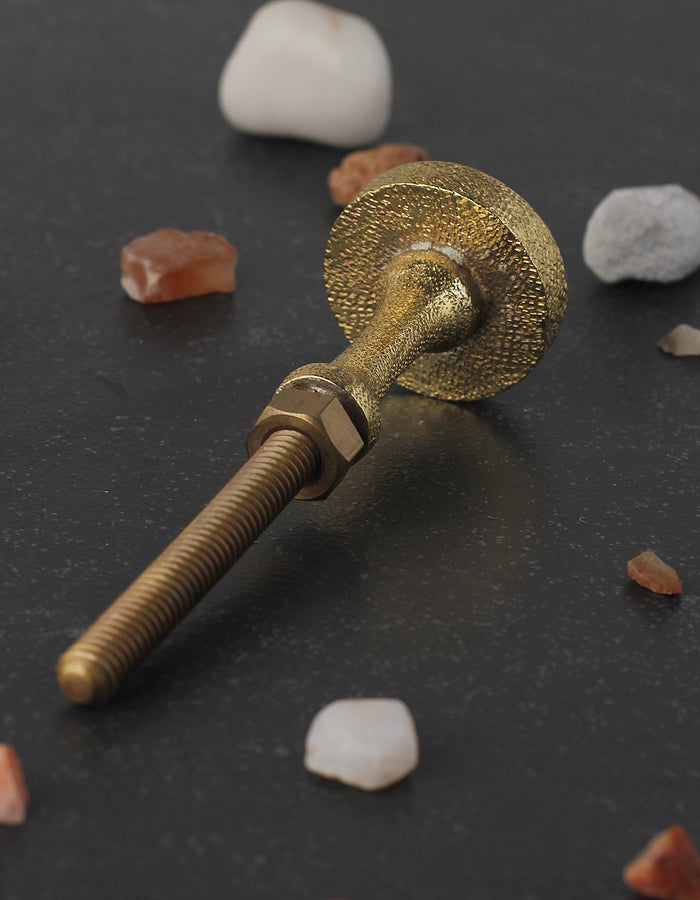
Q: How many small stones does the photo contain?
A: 9